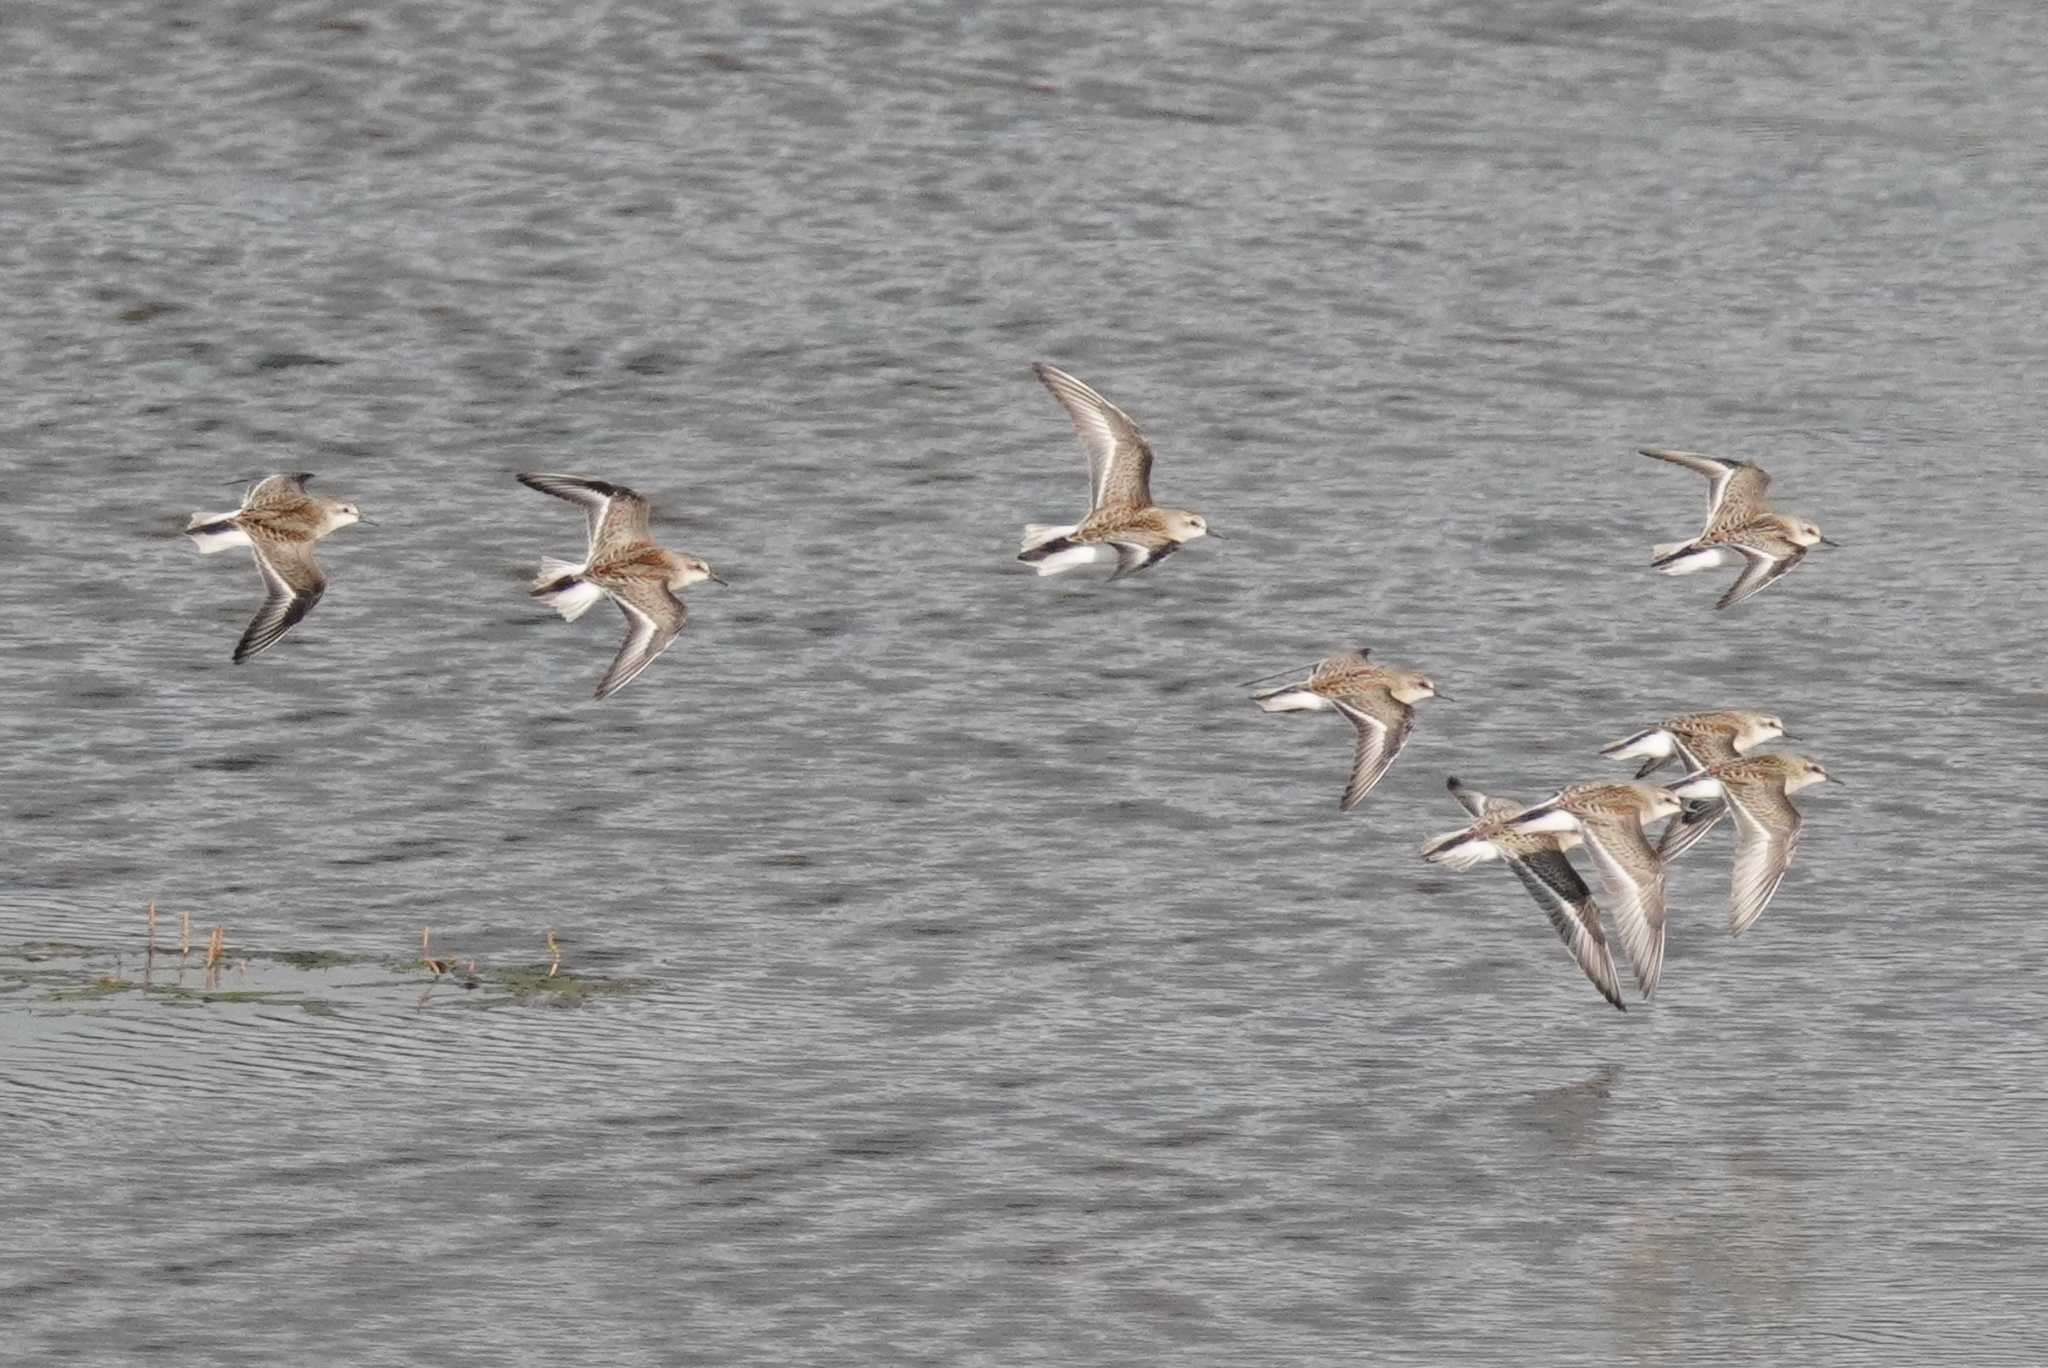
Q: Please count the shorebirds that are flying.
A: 9